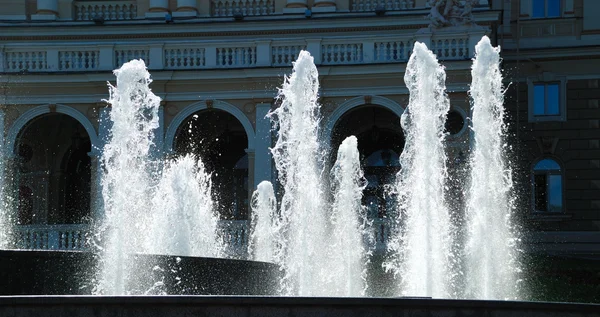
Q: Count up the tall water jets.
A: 4